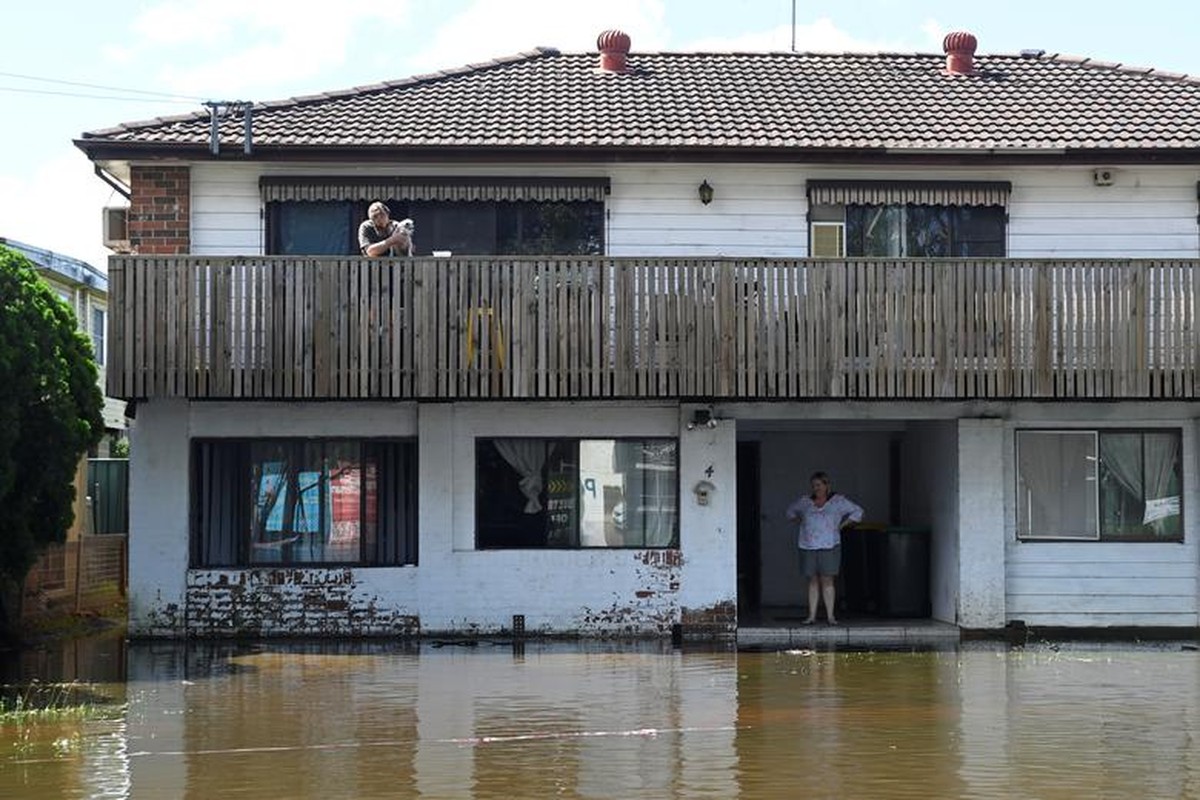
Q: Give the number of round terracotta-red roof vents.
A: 2